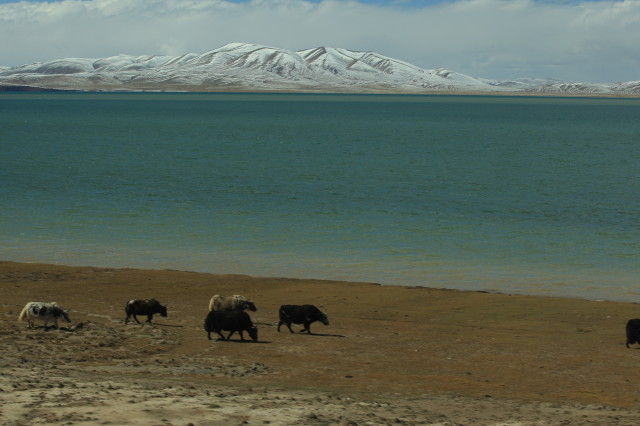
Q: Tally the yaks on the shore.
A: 6